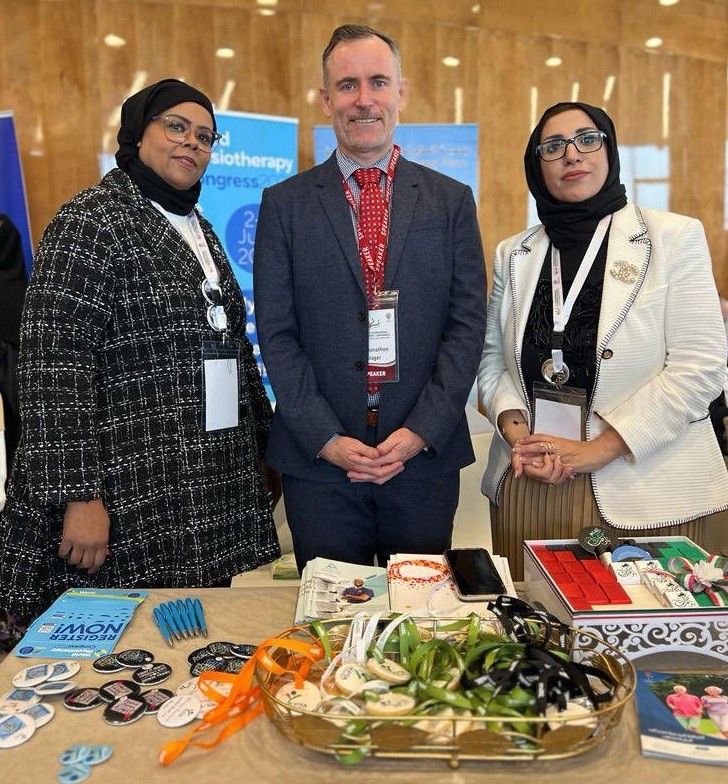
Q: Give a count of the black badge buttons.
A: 12